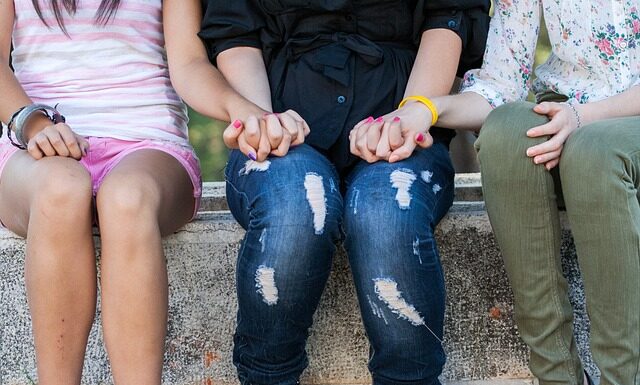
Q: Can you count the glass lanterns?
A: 0